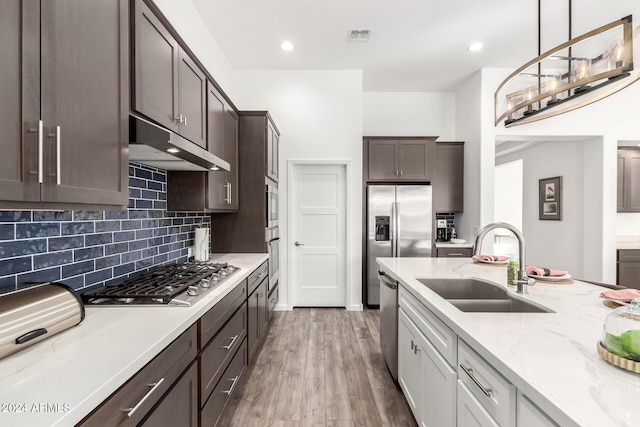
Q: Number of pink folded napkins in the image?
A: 3